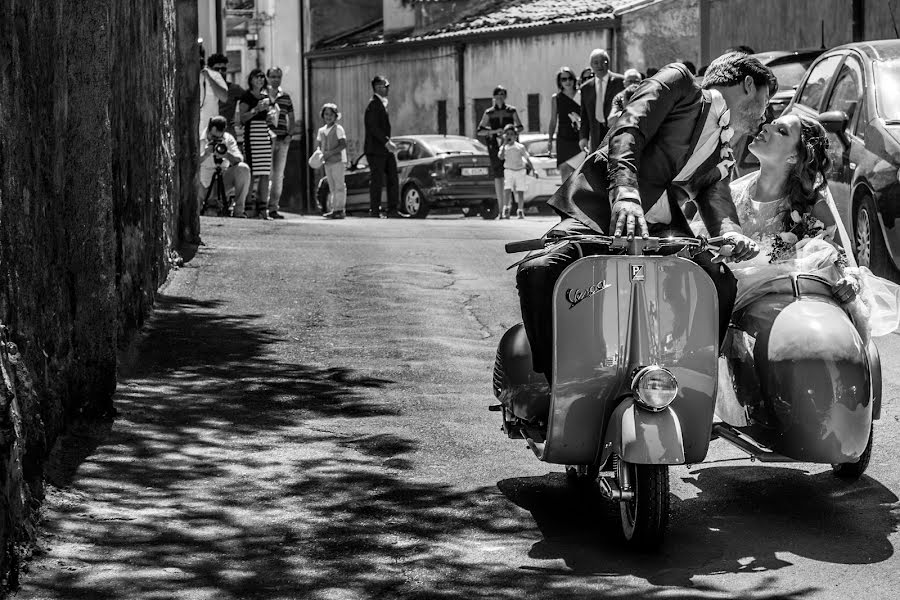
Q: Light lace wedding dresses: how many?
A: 1